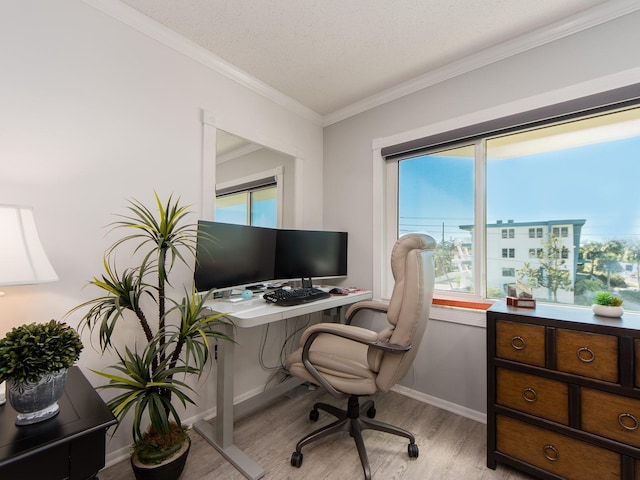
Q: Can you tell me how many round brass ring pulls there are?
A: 5